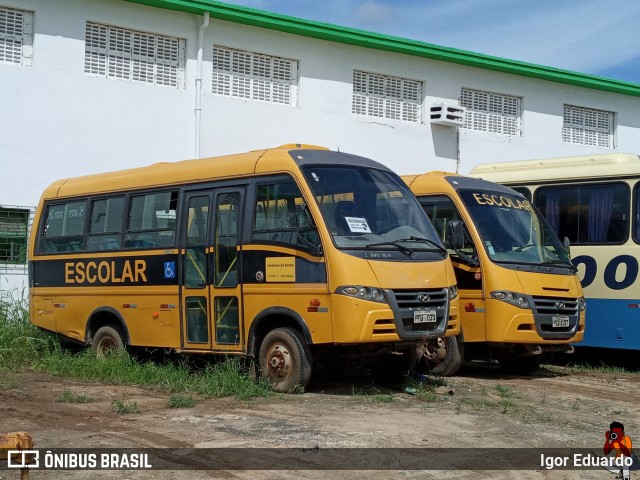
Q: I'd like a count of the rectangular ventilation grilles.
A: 6